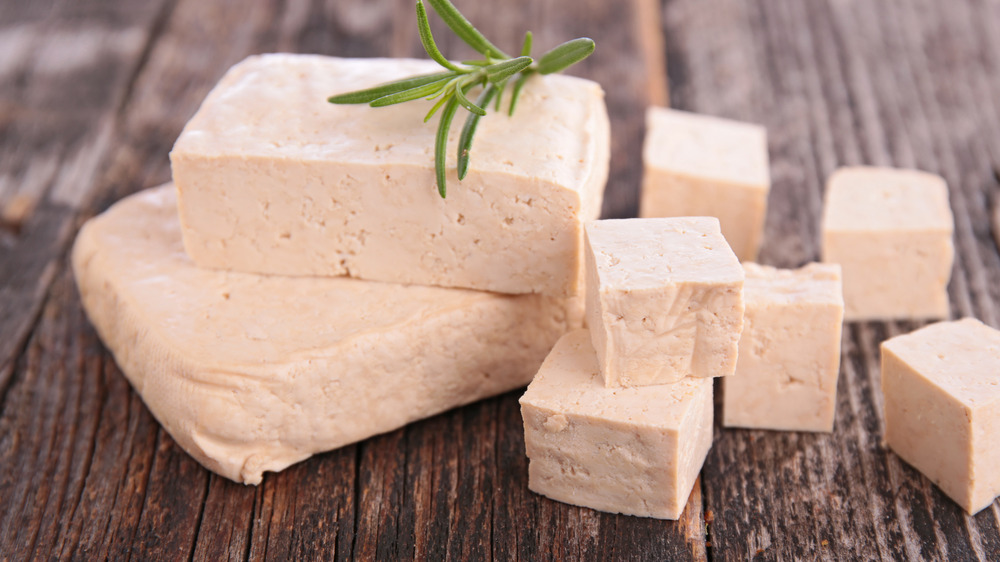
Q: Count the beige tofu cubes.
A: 6